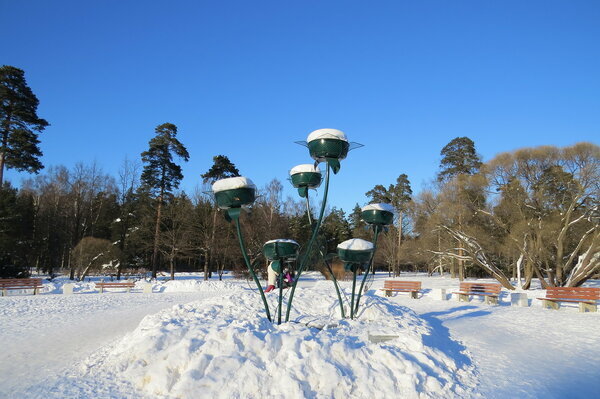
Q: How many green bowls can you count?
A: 6